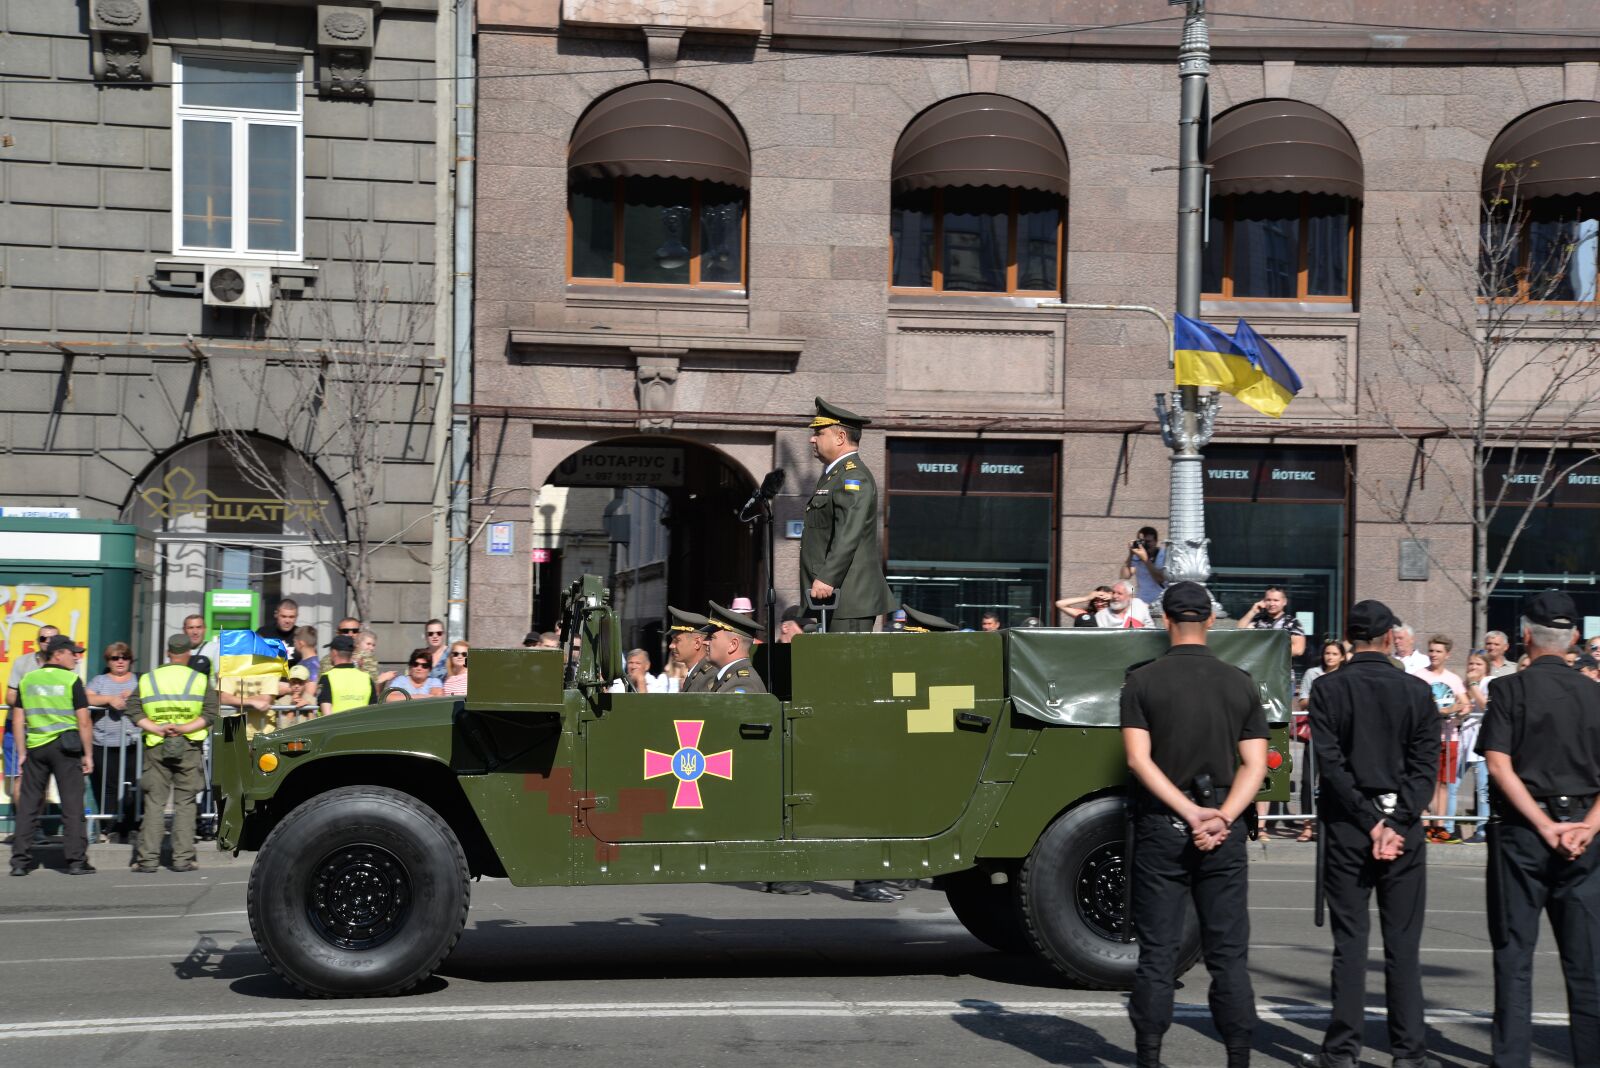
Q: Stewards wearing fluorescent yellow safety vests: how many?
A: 3